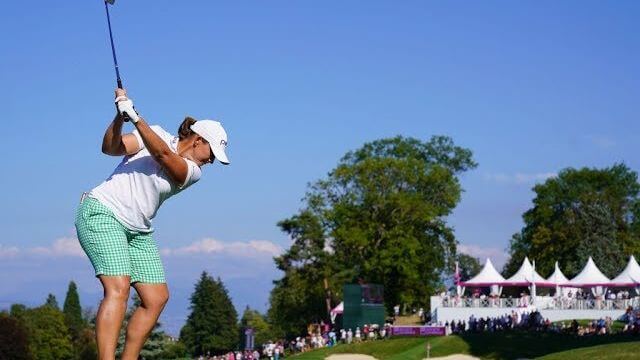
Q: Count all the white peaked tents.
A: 5